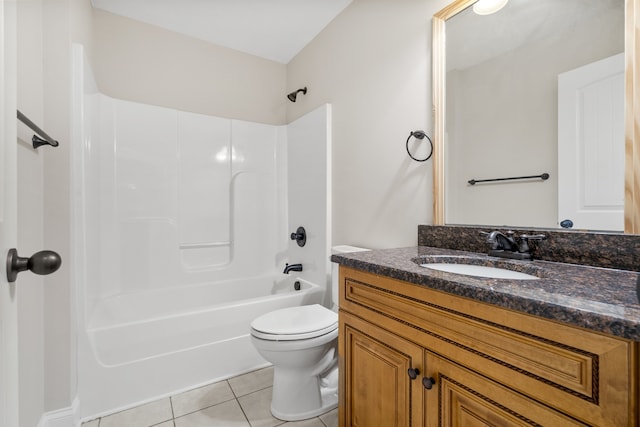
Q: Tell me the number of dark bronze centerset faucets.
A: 1